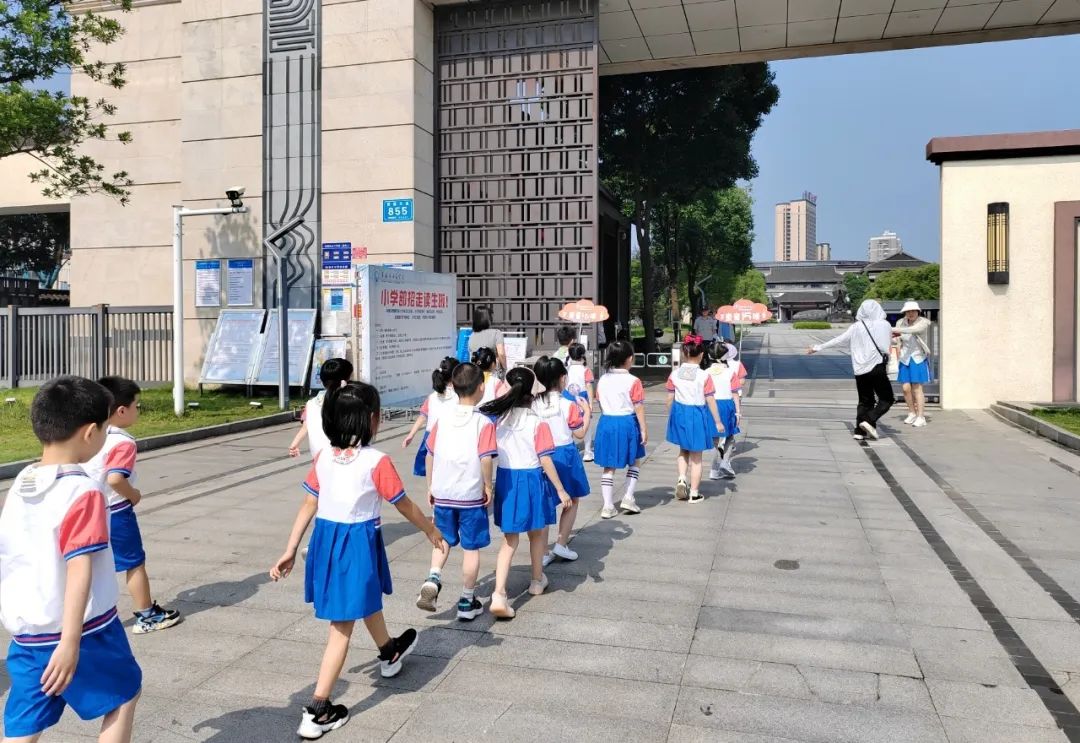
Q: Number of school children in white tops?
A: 15